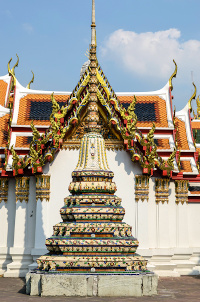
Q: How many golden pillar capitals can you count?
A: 6